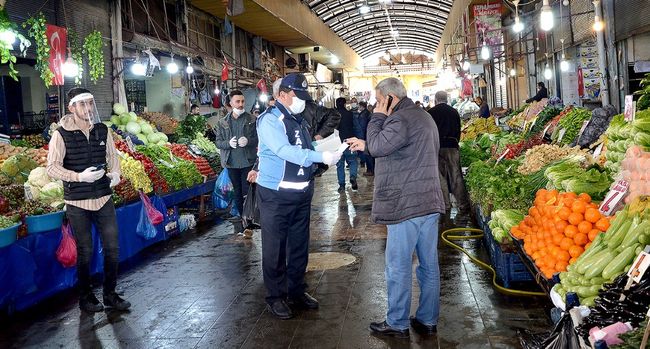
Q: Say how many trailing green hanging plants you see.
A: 4